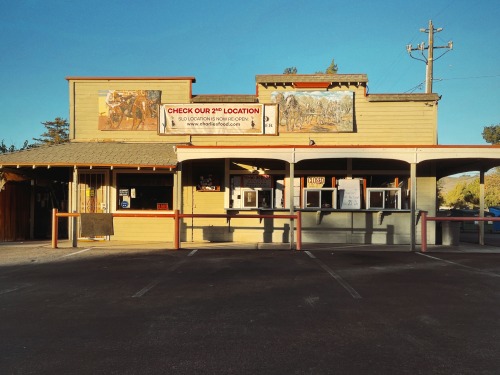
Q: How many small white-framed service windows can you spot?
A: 3